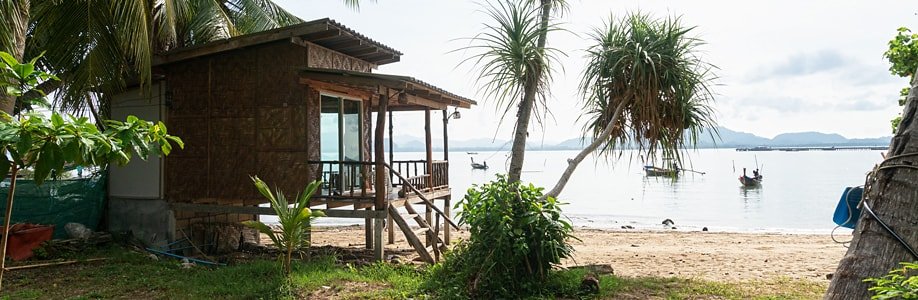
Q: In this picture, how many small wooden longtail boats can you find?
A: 3